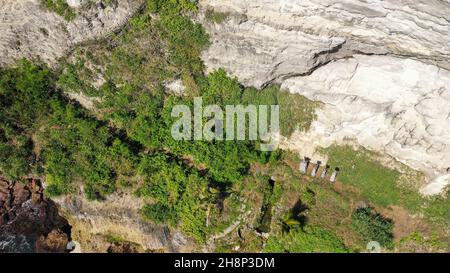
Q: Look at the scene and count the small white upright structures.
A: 4